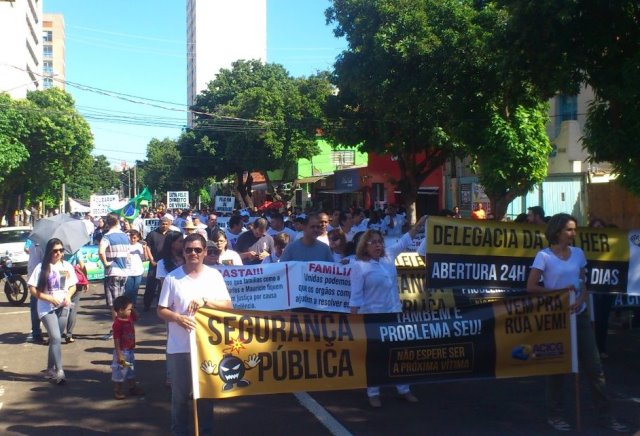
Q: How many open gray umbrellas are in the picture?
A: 1